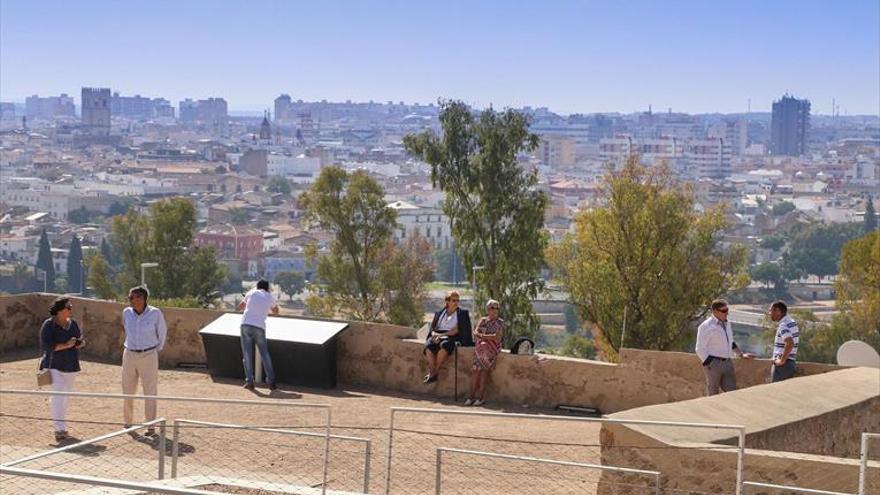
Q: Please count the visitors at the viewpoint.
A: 7